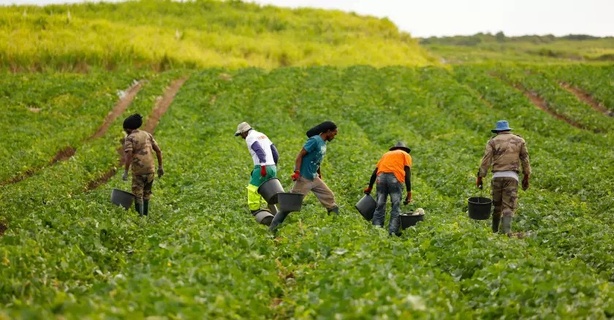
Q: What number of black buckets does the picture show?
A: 7